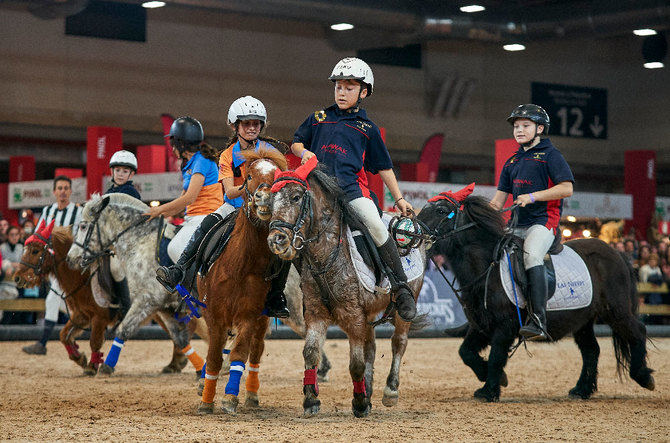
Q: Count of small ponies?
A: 5